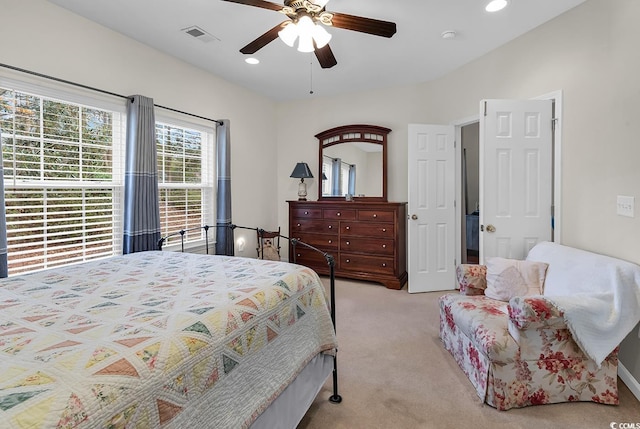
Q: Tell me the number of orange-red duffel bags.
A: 0